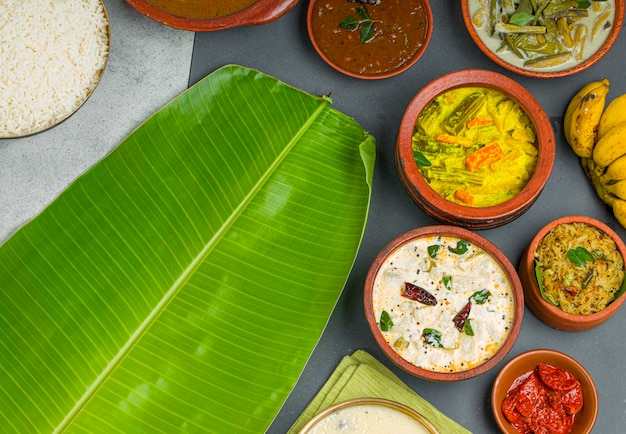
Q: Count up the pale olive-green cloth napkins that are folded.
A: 1